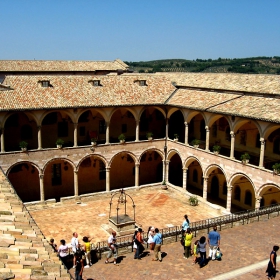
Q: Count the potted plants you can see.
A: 12